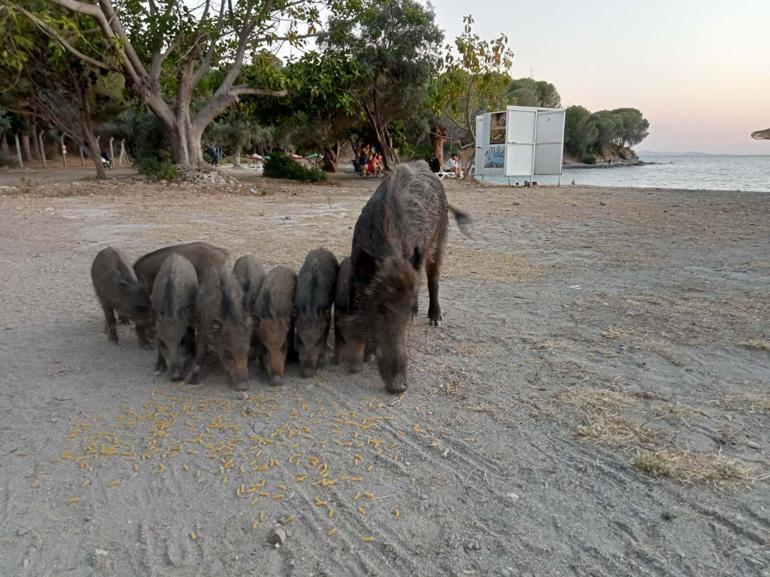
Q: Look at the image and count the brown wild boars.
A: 9